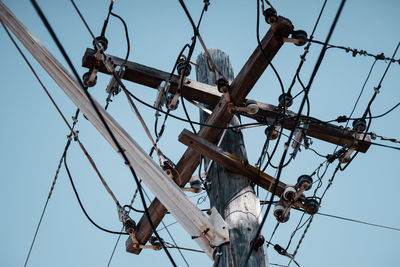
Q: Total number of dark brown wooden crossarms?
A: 3